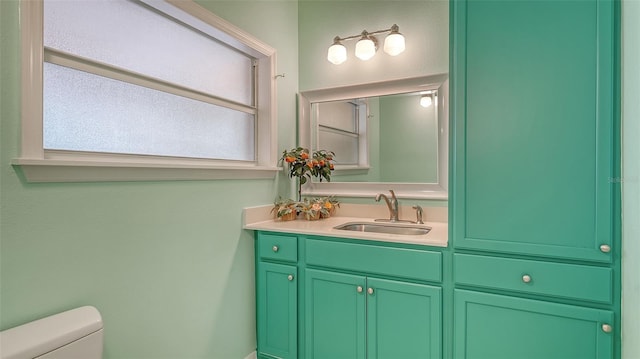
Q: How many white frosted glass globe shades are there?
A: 3